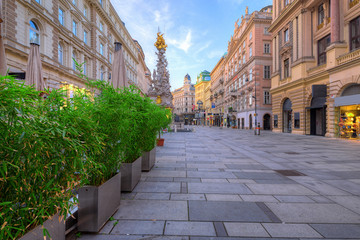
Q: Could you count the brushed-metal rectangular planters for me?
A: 4